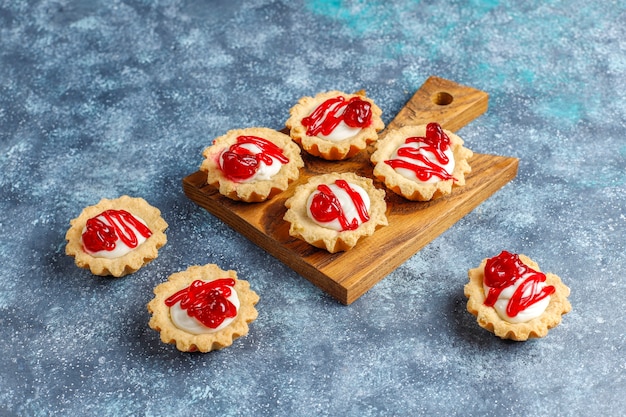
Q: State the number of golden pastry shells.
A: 7